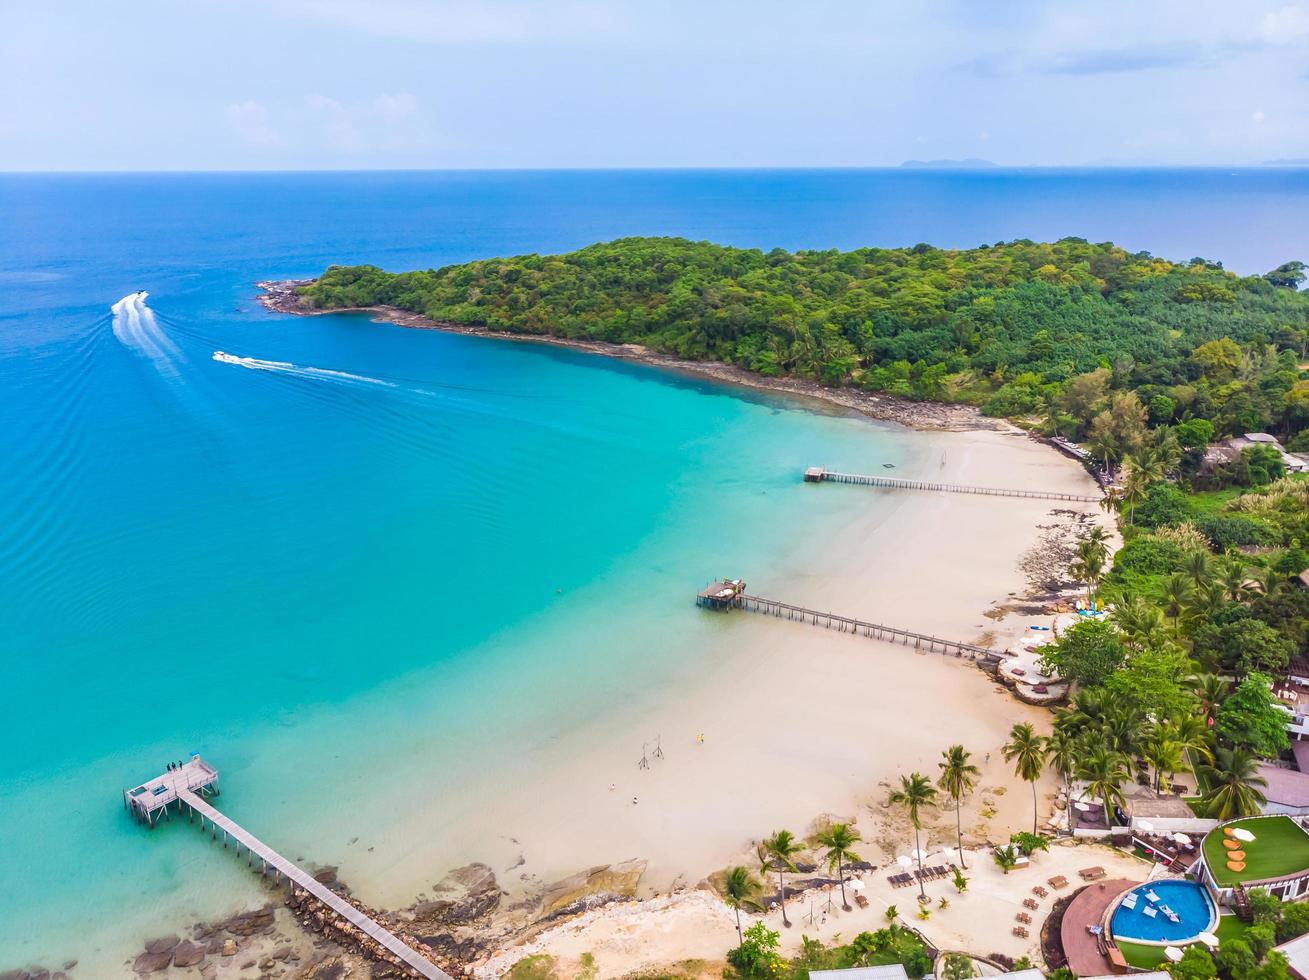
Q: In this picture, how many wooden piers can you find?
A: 3